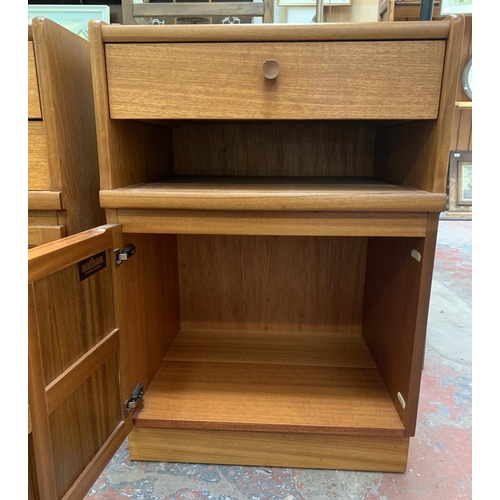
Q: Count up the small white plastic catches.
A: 2